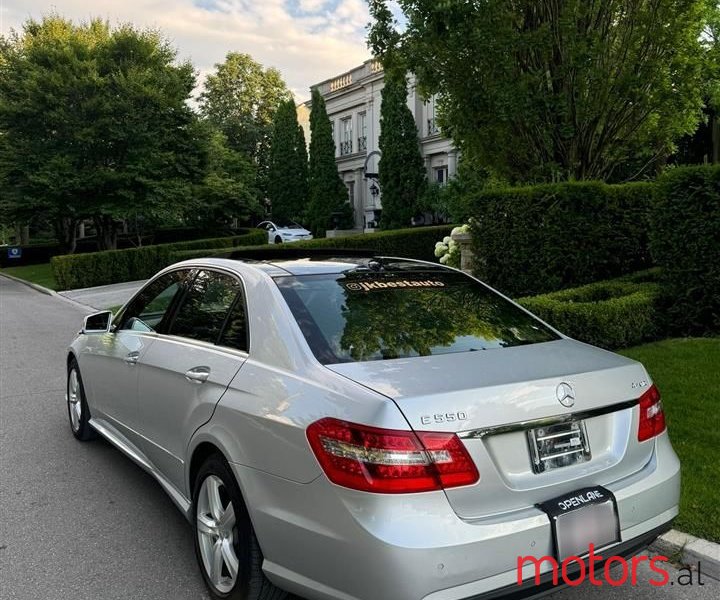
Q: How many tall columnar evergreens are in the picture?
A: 3